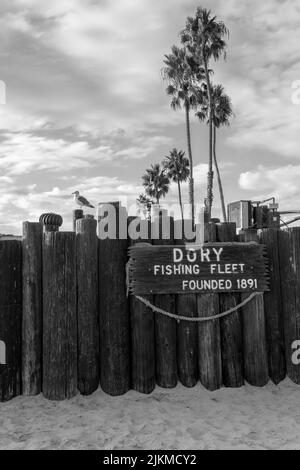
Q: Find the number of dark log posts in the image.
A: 13